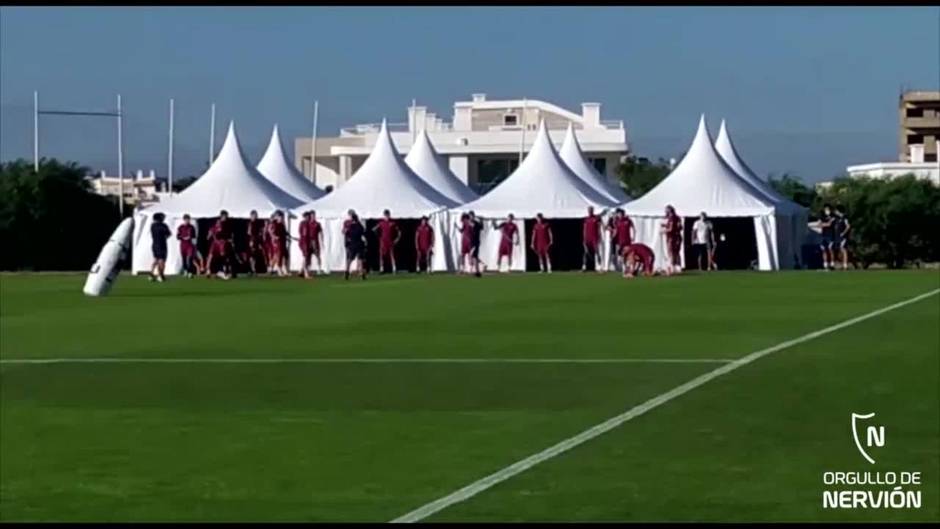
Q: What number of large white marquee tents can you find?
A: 8